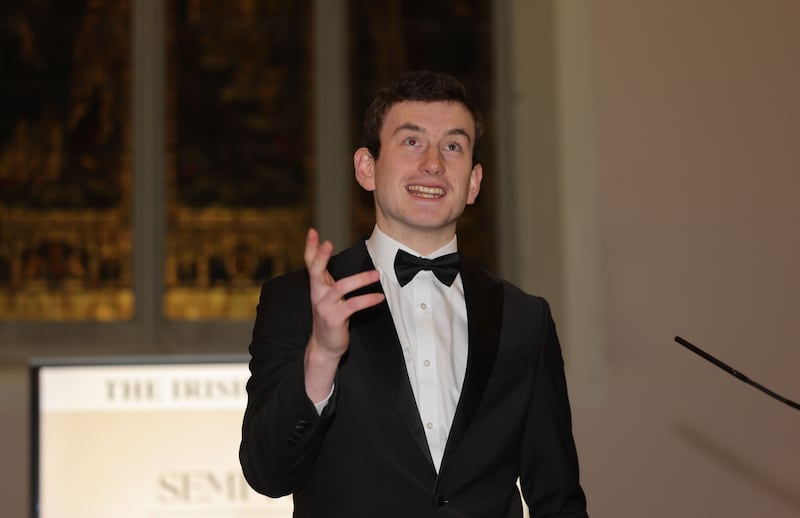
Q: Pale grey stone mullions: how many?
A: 2